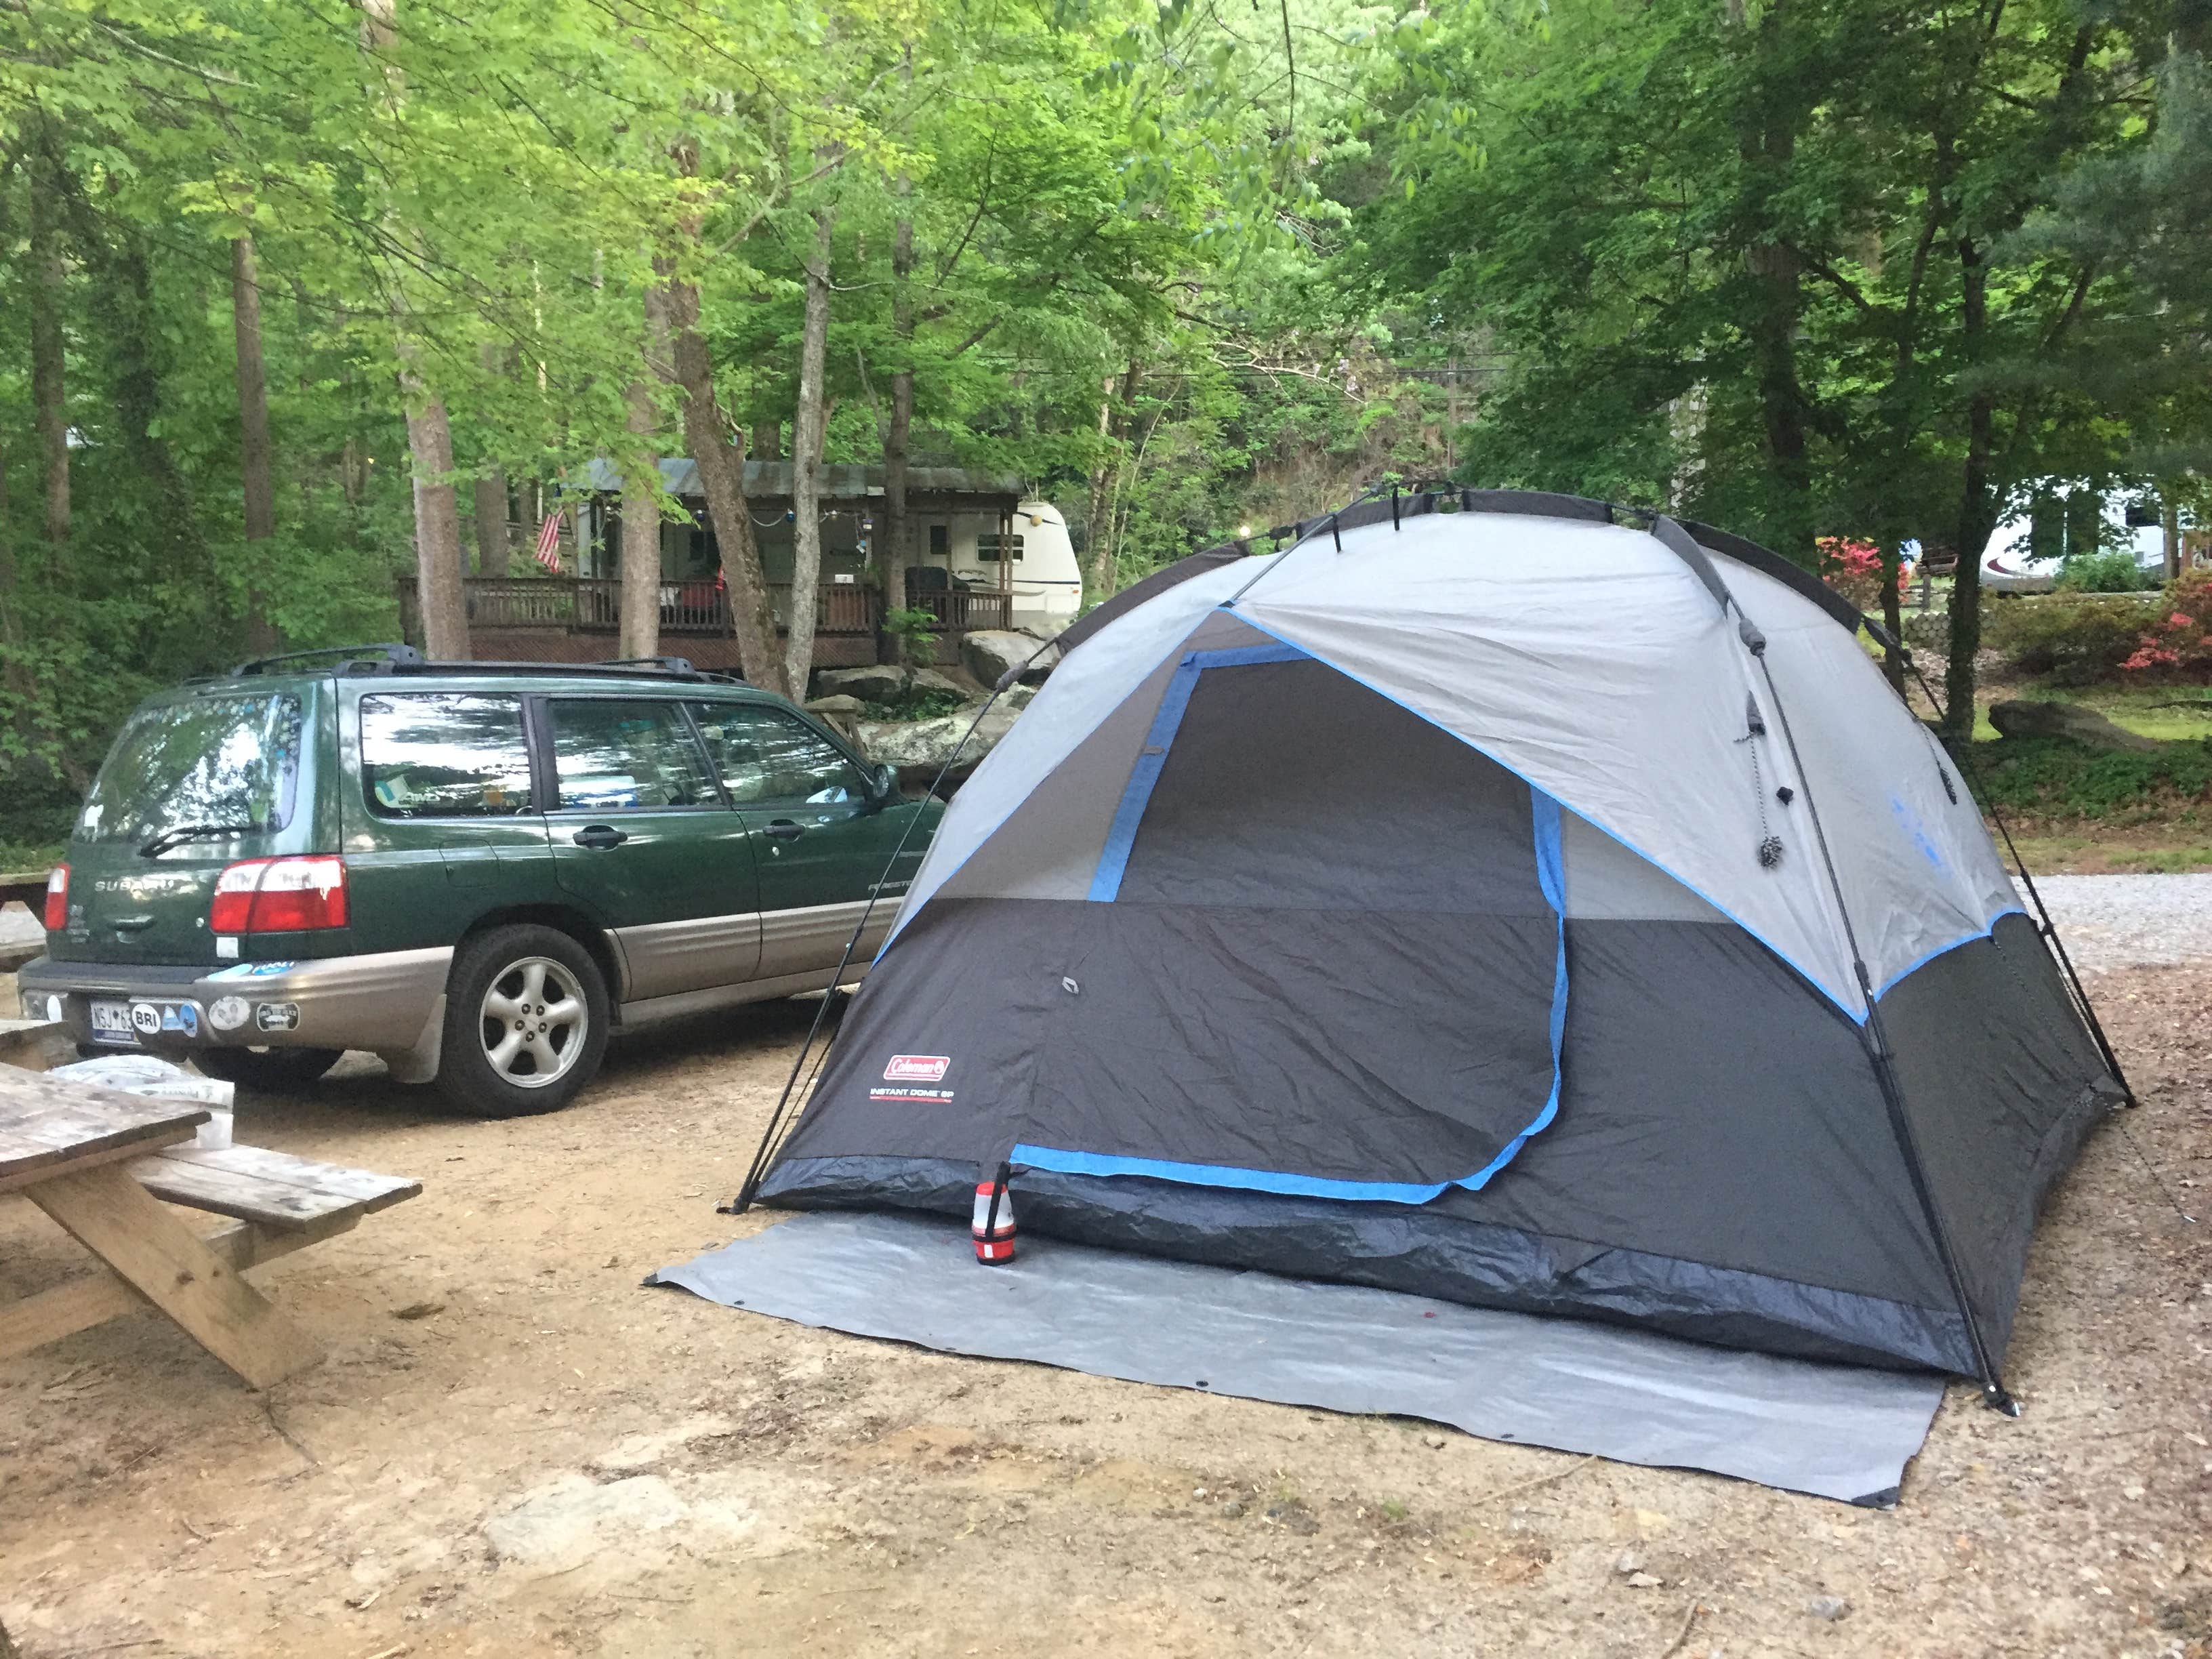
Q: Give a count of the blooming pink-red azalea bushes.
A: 2